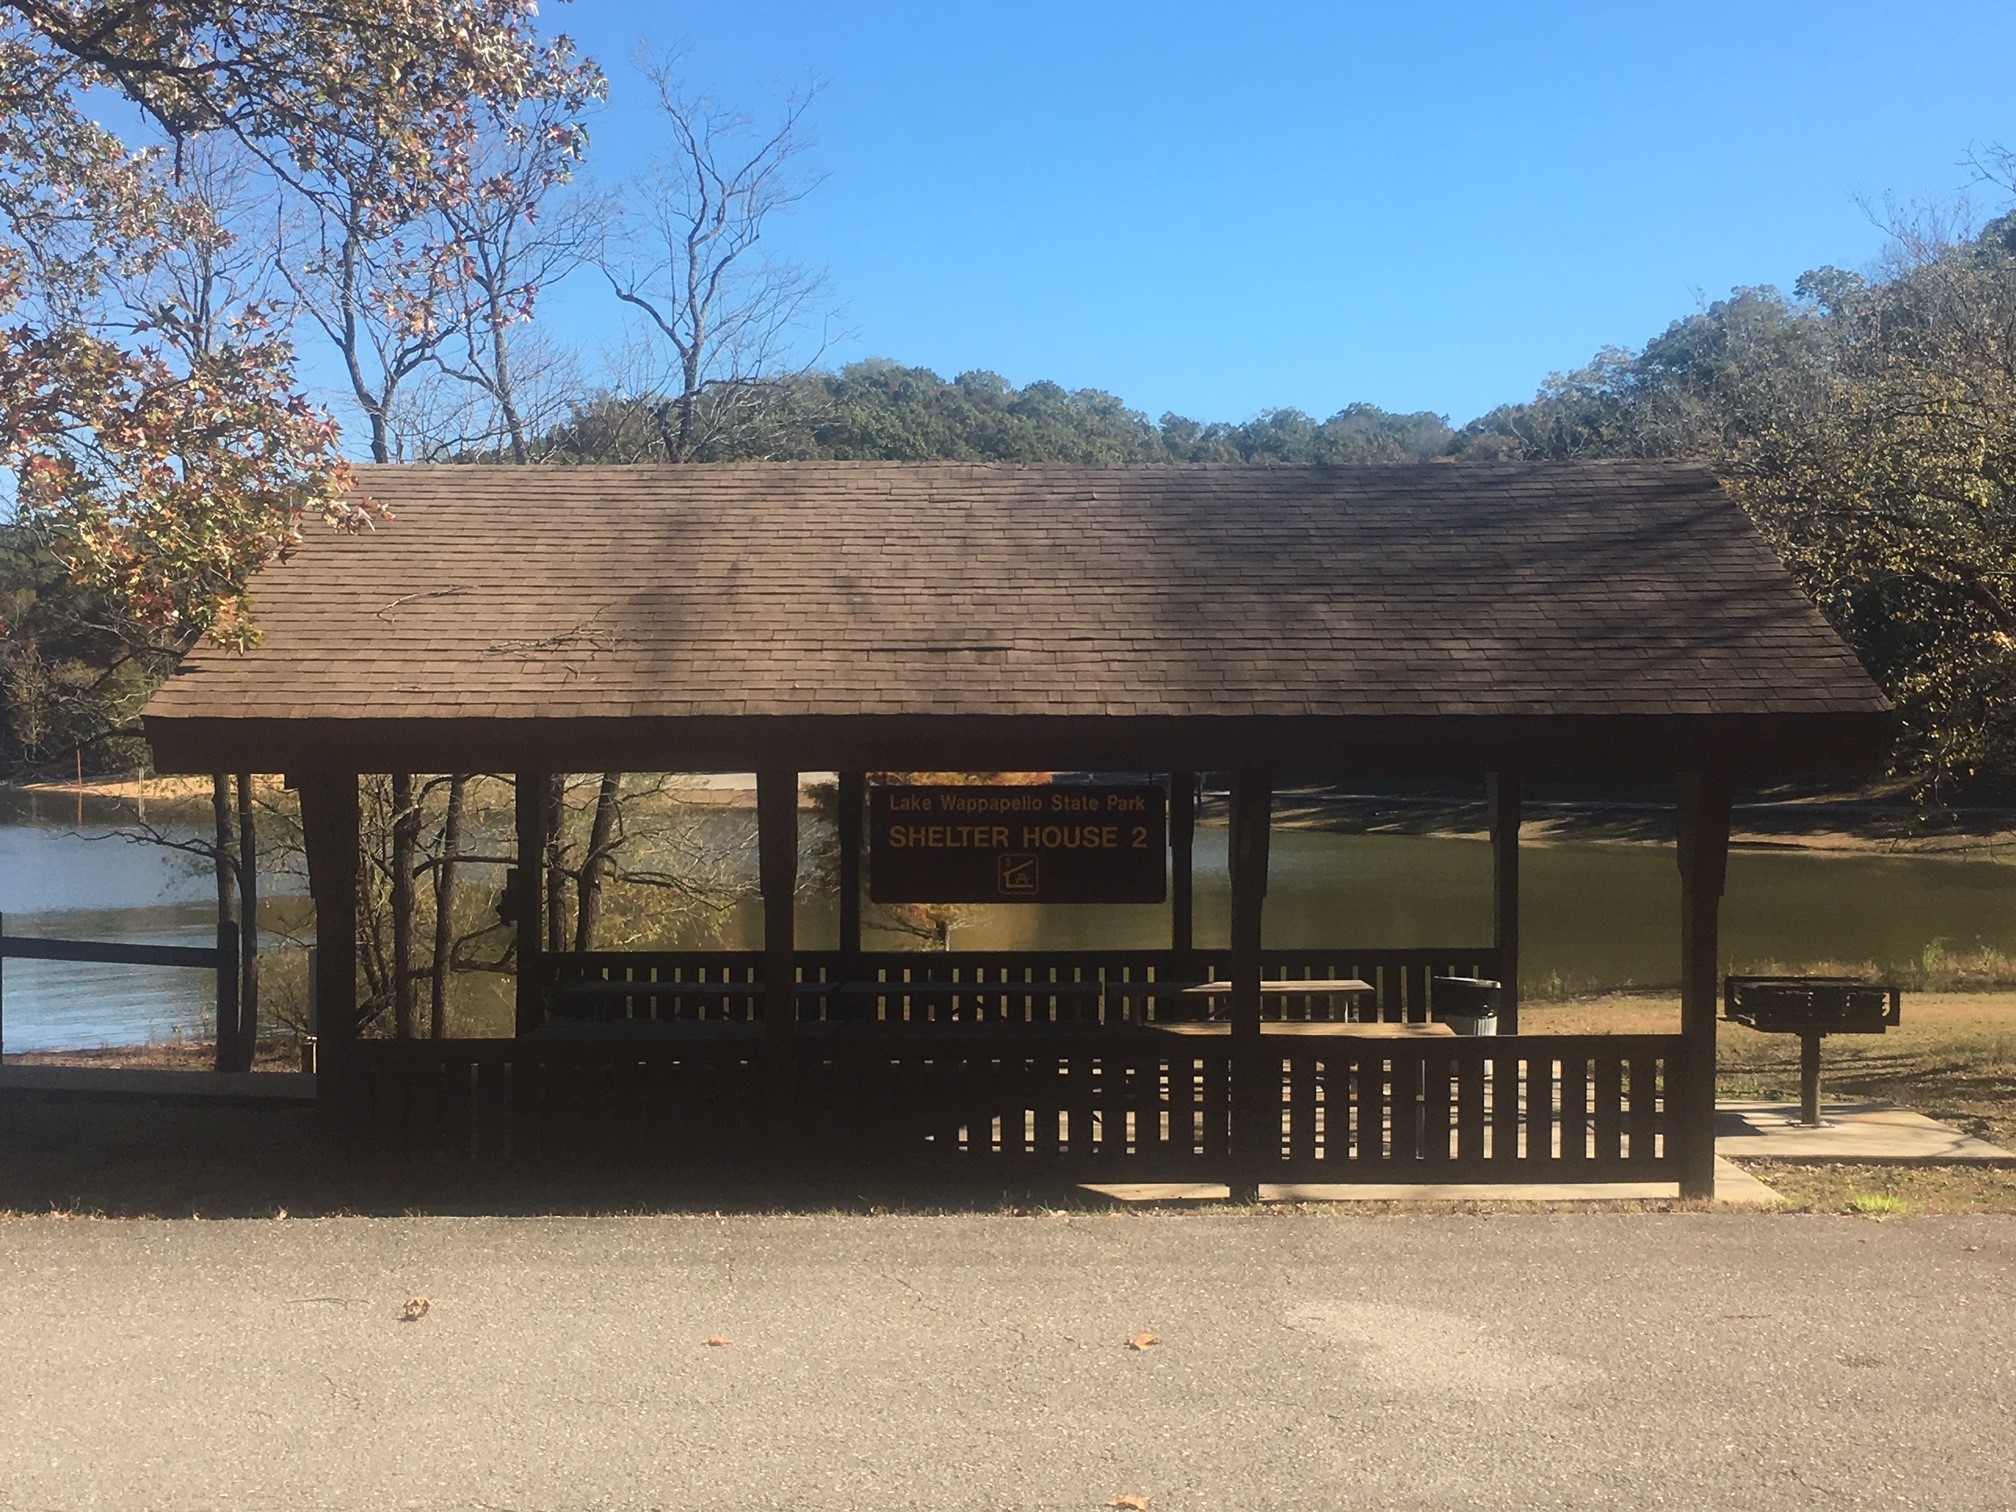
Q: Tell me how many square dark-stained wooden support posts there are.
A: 8